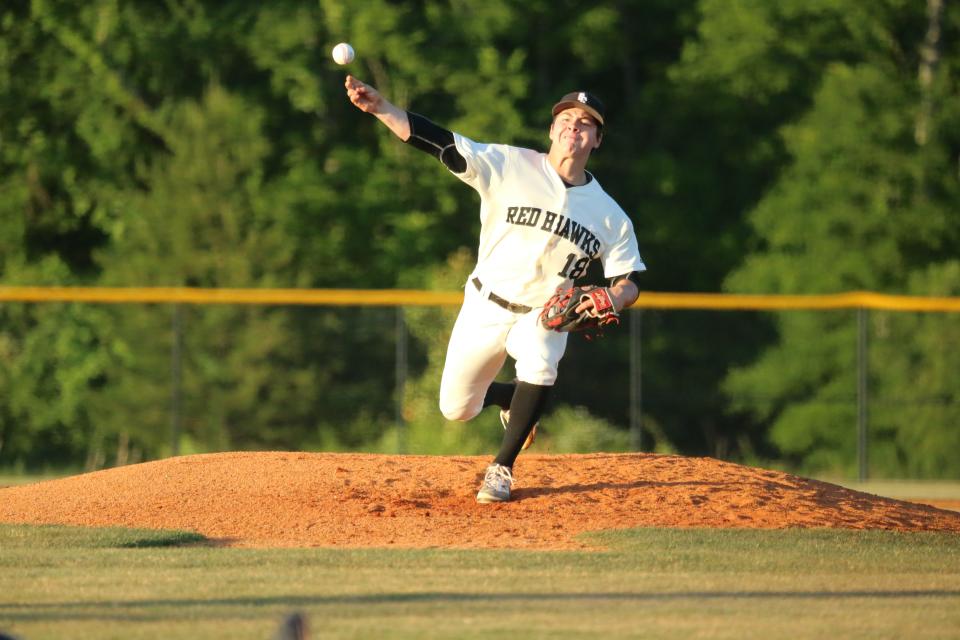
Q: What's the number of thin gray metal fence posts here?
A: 4